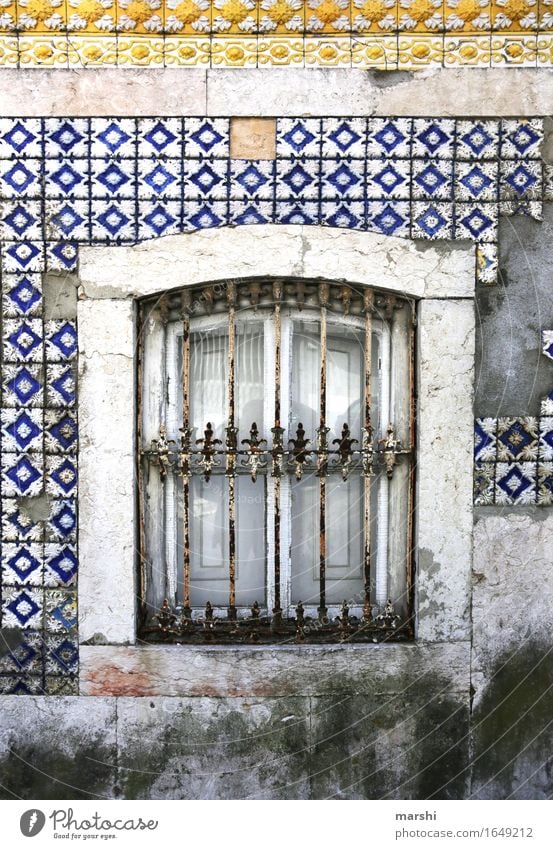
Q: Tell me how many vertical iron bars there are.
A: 5